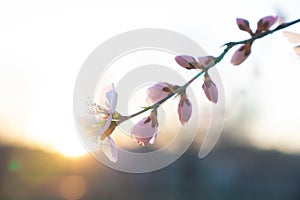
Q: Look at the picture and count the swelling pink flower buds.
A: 9